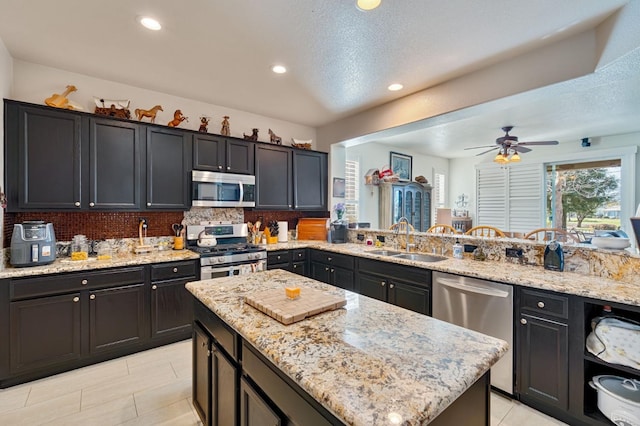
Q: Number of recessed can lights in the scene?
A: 4